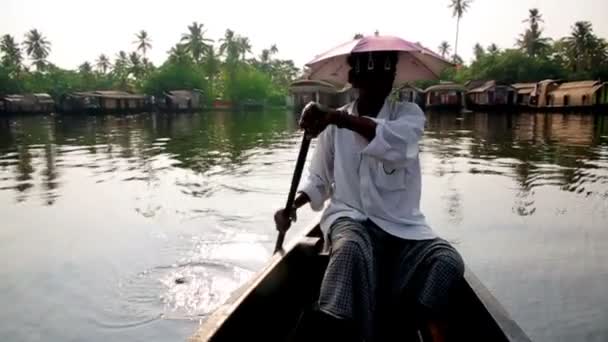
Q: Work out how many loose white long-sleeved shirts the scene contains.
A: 1